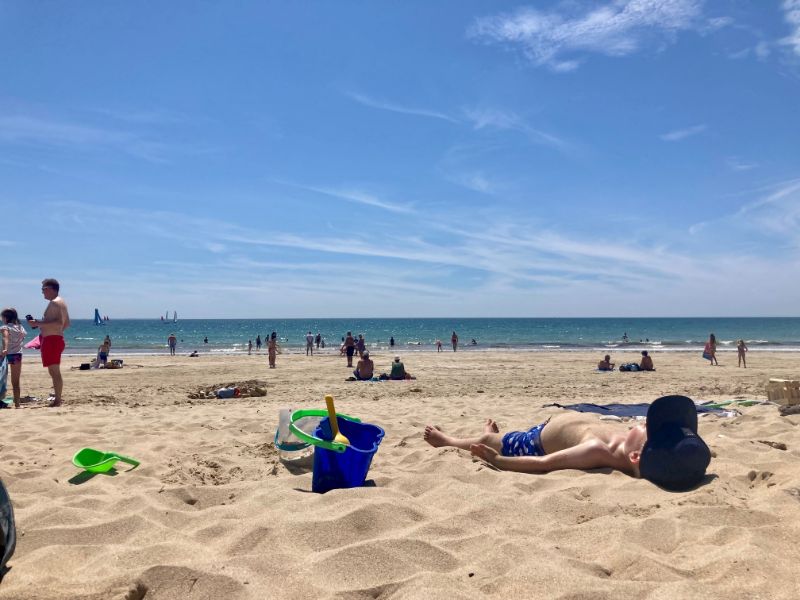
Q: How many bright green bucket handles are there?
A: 1